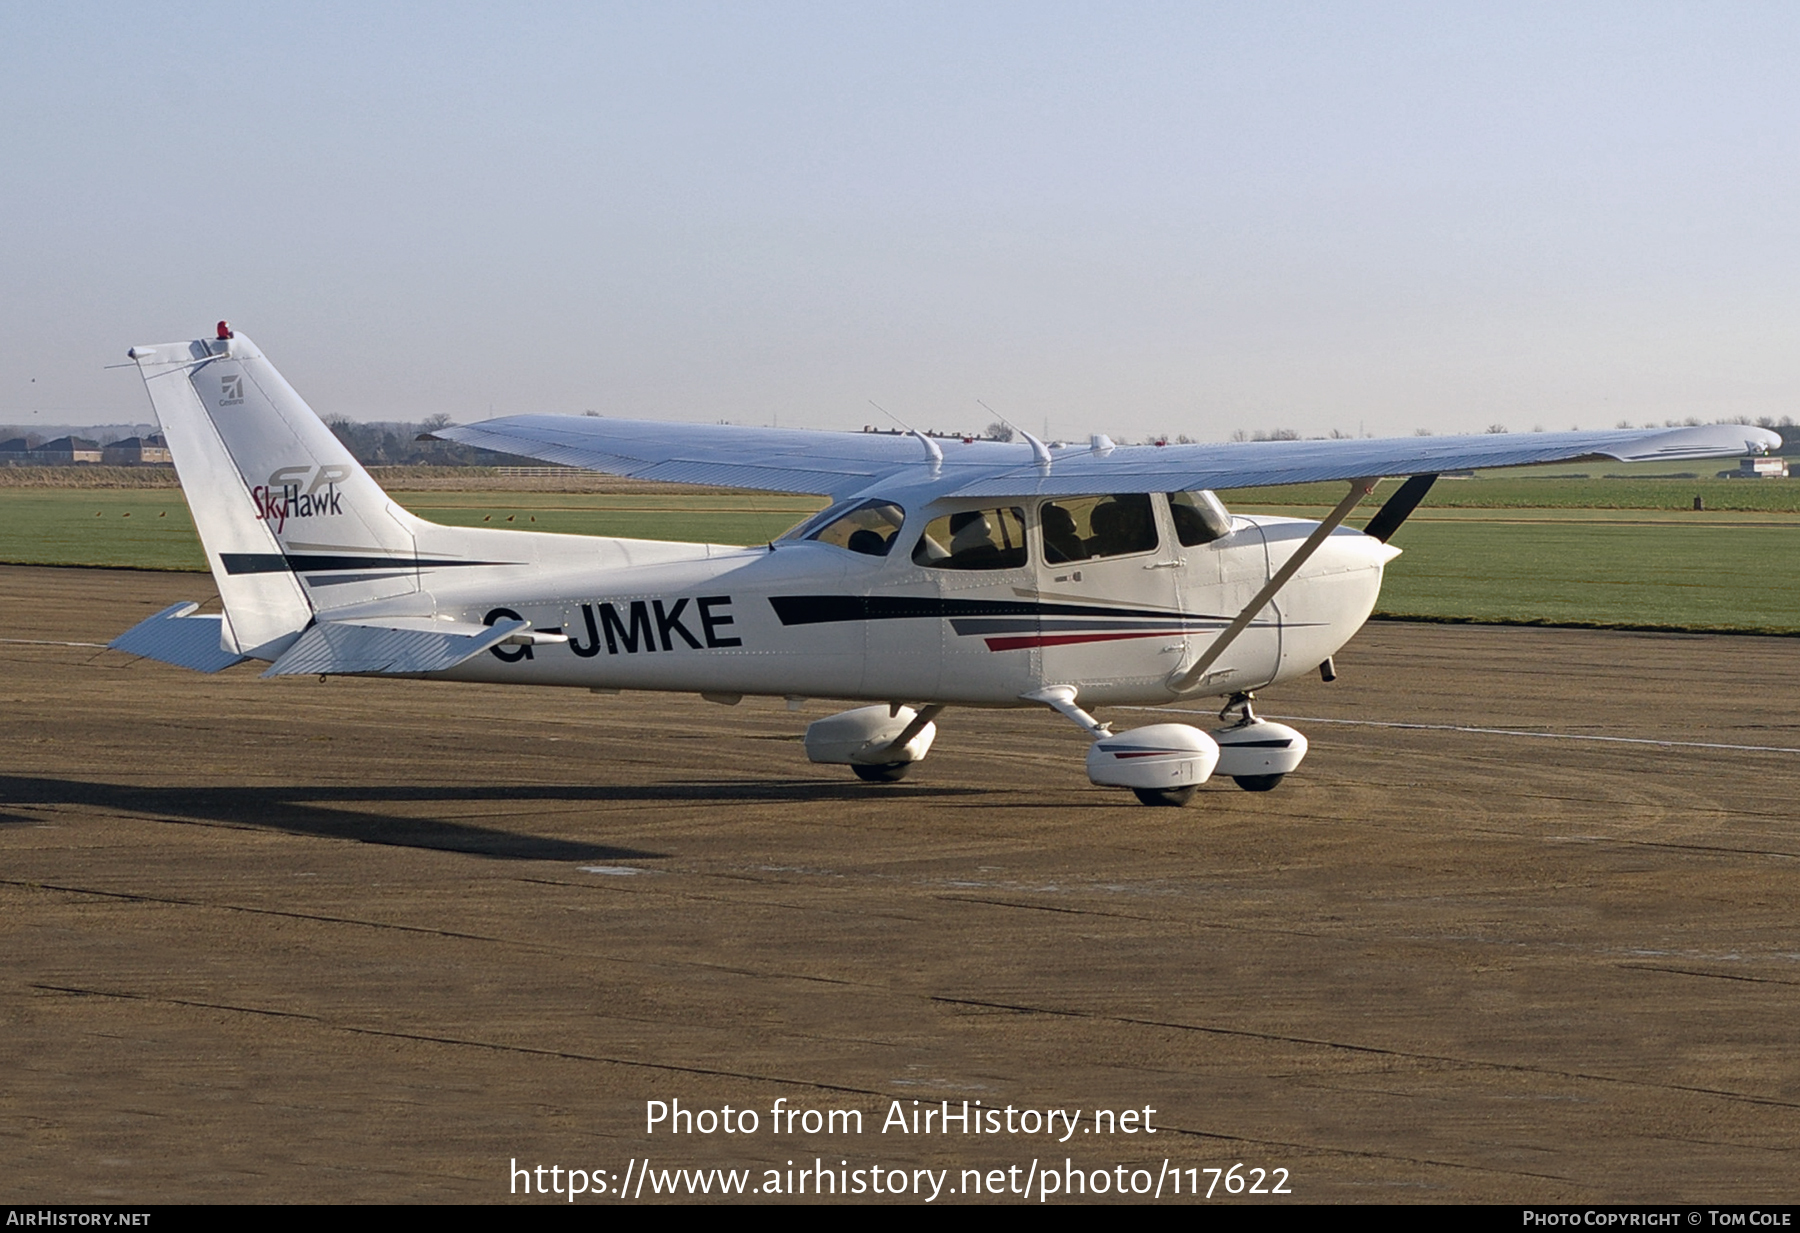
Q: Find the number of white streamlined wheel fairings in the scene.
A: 3